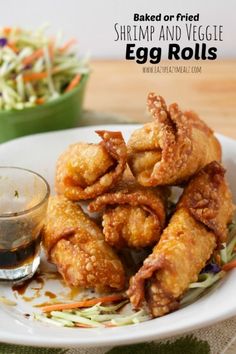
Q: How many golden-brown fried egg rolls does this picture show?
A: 5